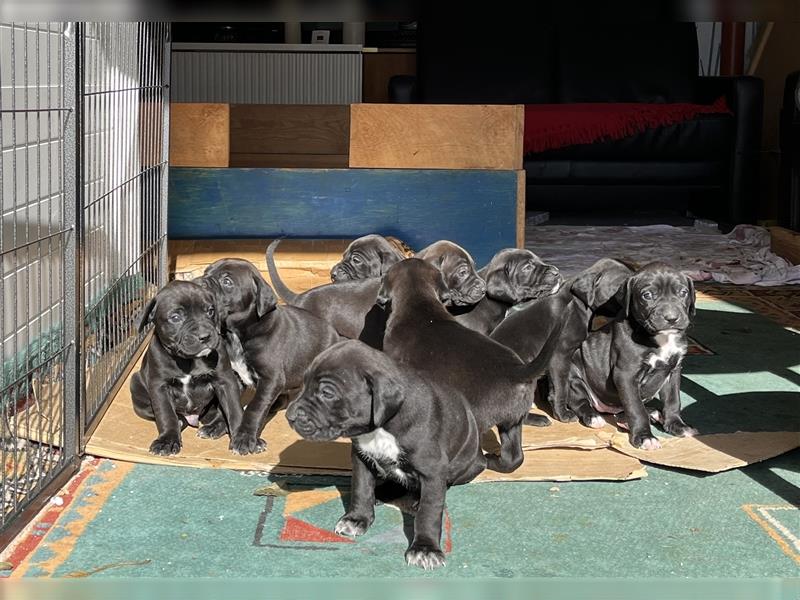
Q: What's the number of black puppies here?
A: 9